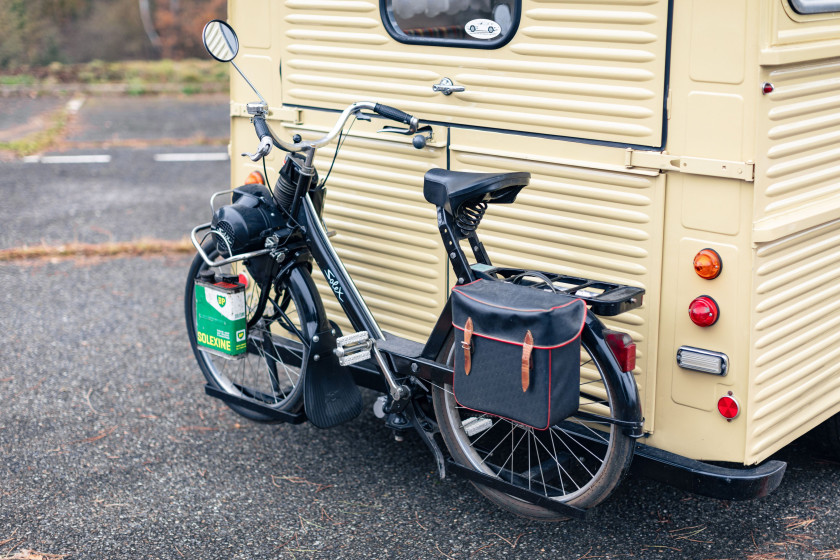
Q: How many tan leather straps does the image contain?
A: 2